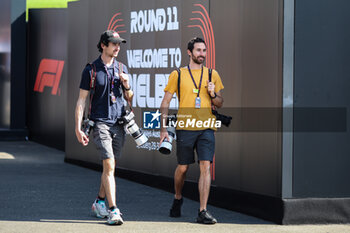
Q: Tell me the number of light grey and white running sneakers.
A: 2